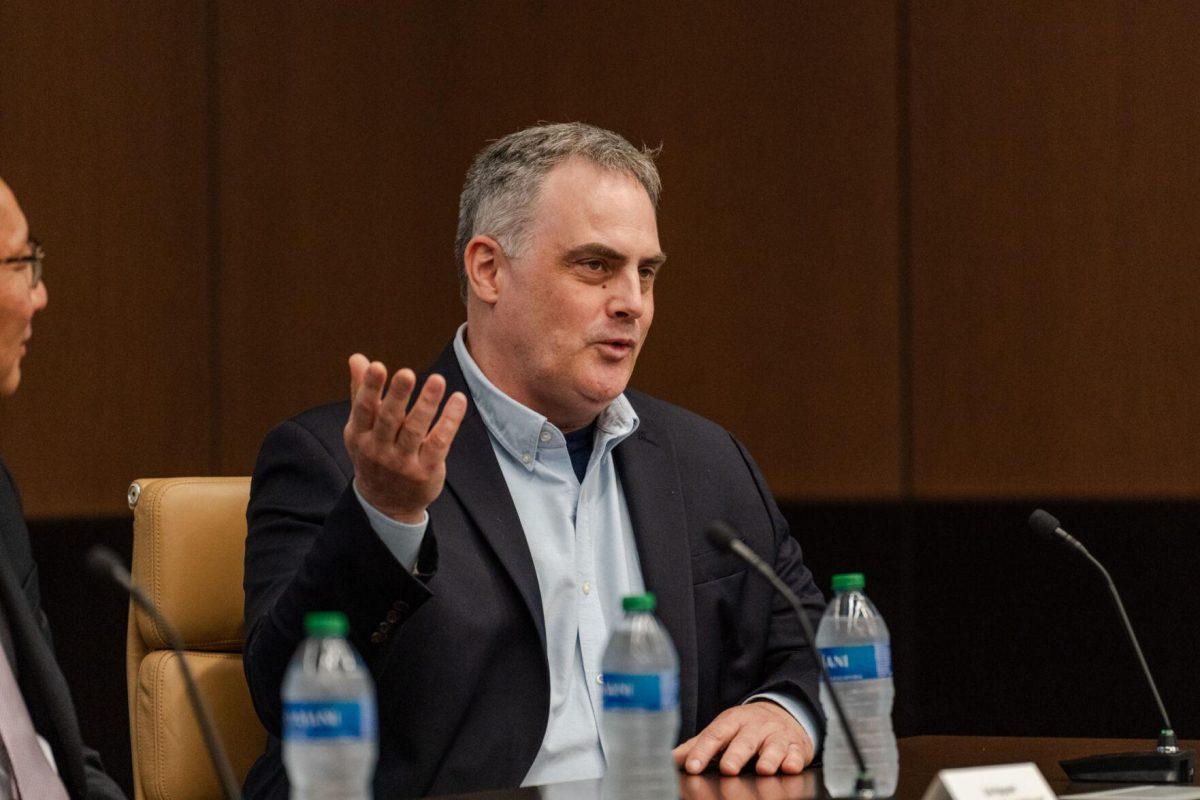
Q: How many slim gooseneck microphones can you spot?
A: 3